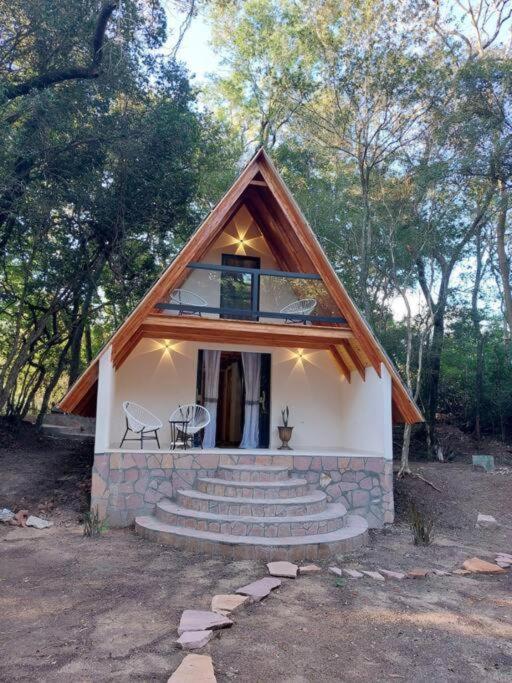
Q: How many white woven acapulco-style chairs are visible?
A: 4